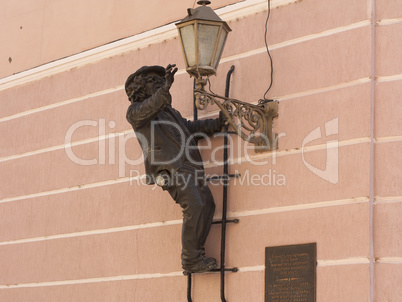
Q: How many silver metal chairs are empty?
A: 0